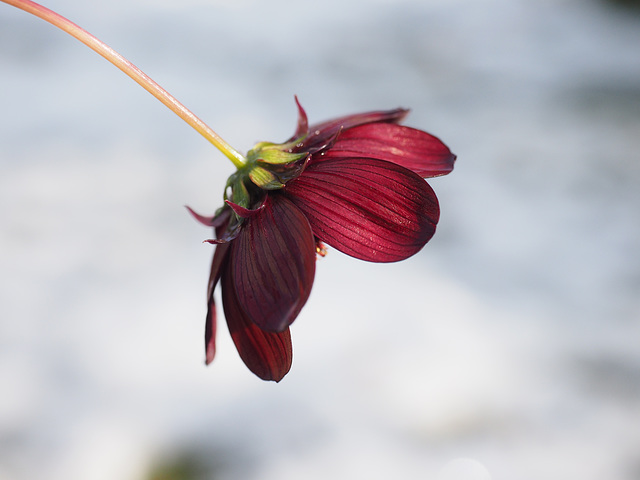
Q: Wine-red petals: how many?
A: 6